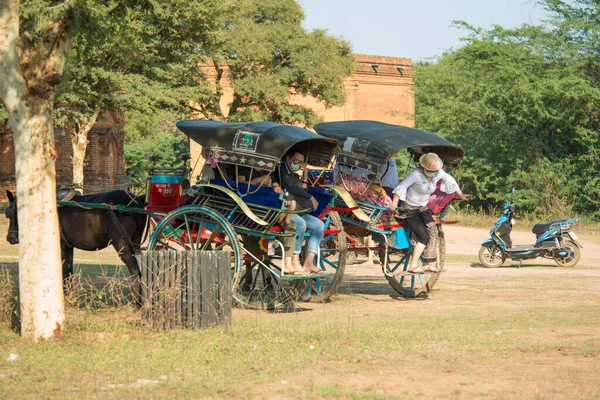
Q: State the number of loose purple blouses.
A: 0